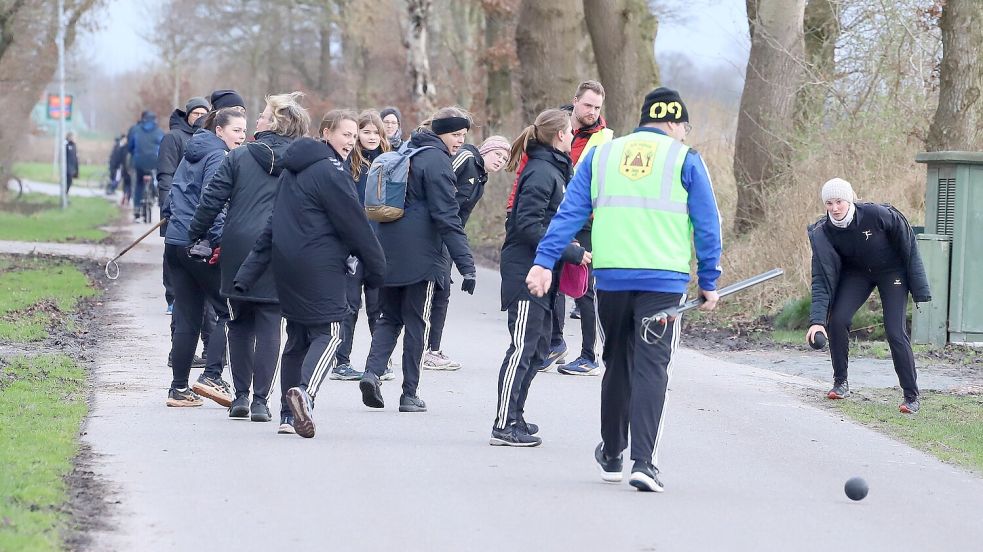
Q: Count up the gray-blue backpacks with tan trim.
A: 1